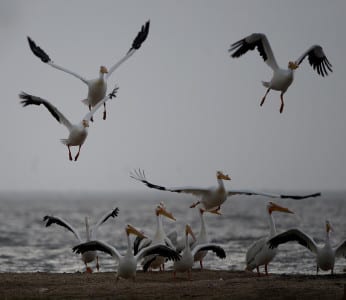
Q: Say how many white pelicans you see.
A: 11